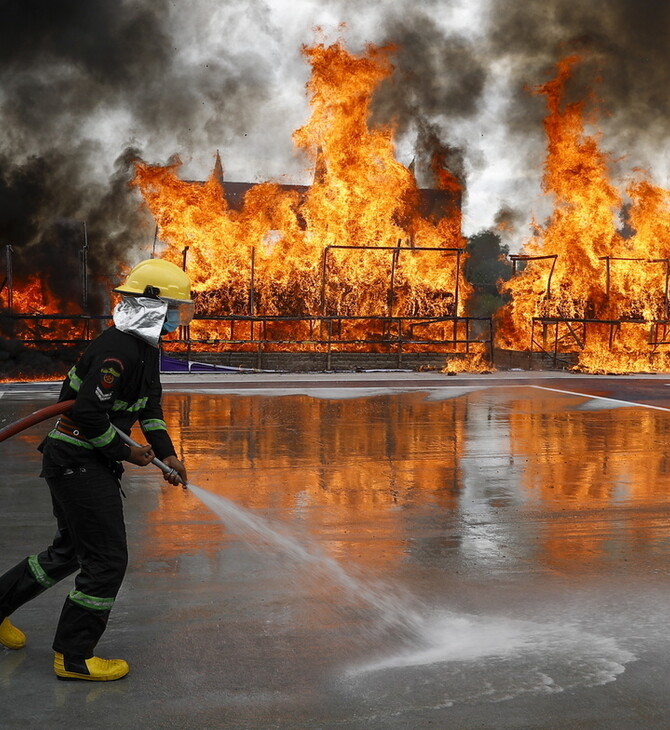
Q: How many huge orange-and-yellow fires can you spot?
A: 2